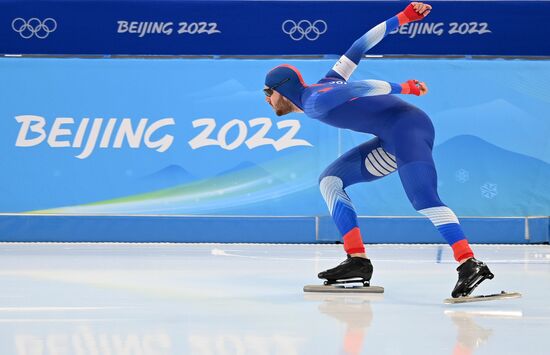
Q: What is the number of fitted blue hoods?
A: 1